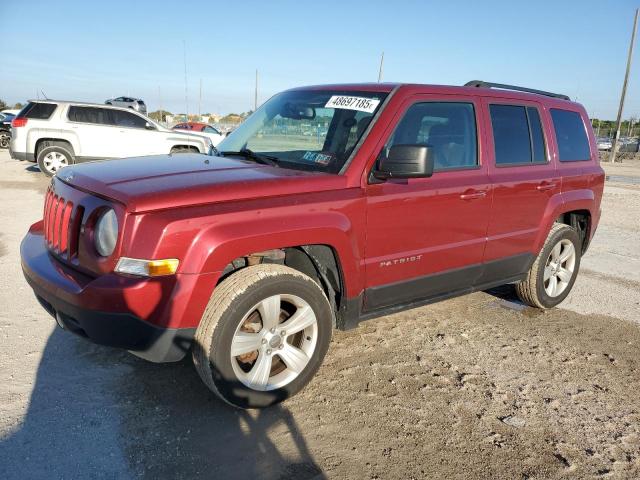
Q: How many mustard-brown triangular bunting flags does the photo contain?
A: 0